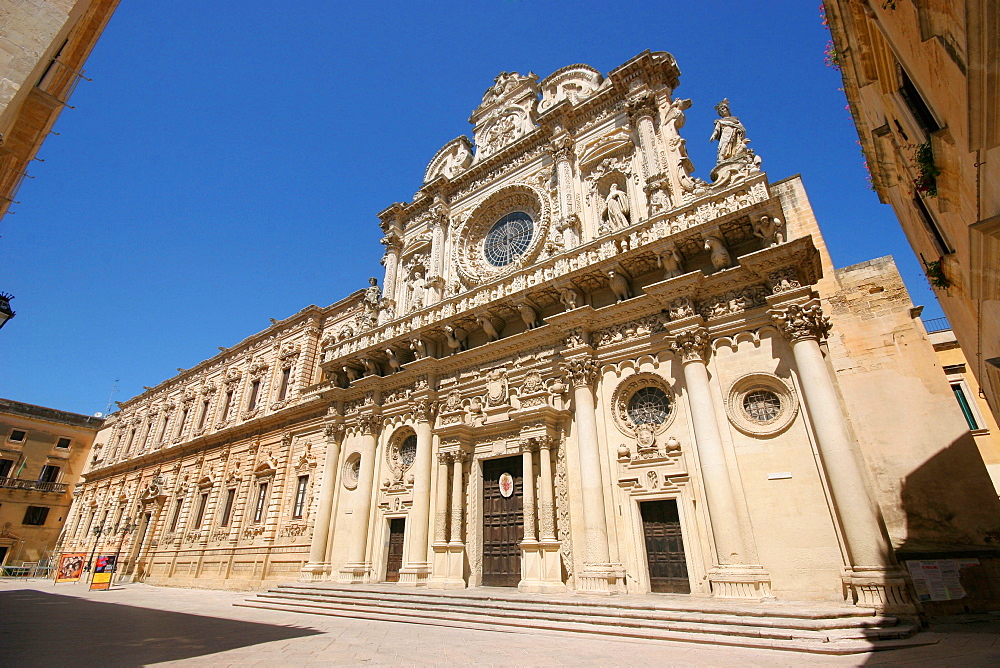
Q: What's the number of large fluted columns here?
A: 6